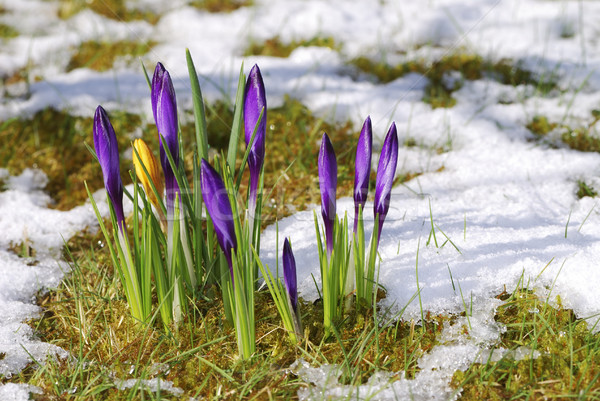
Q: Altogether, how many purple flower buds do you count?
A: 8